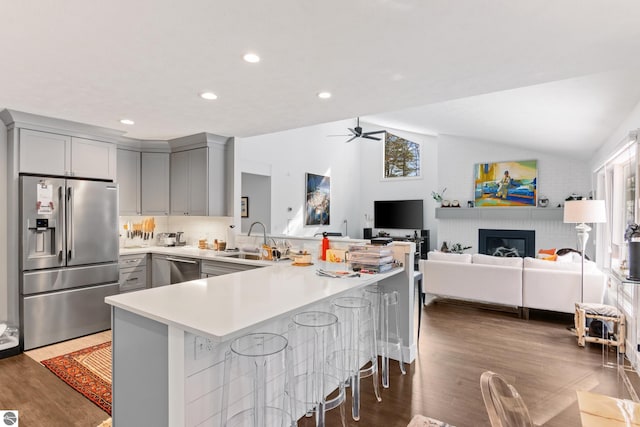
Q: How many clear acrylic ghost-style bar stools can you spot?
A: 4